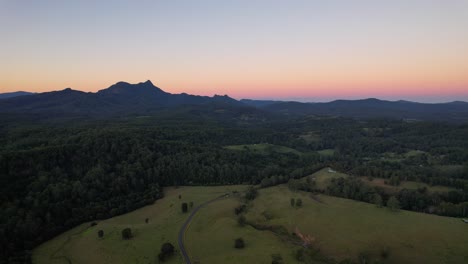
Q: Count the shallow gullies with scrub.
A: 1